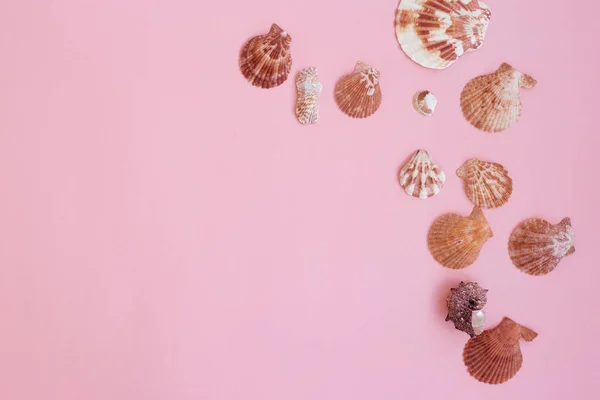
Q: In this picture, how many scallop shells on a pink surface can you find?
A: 9